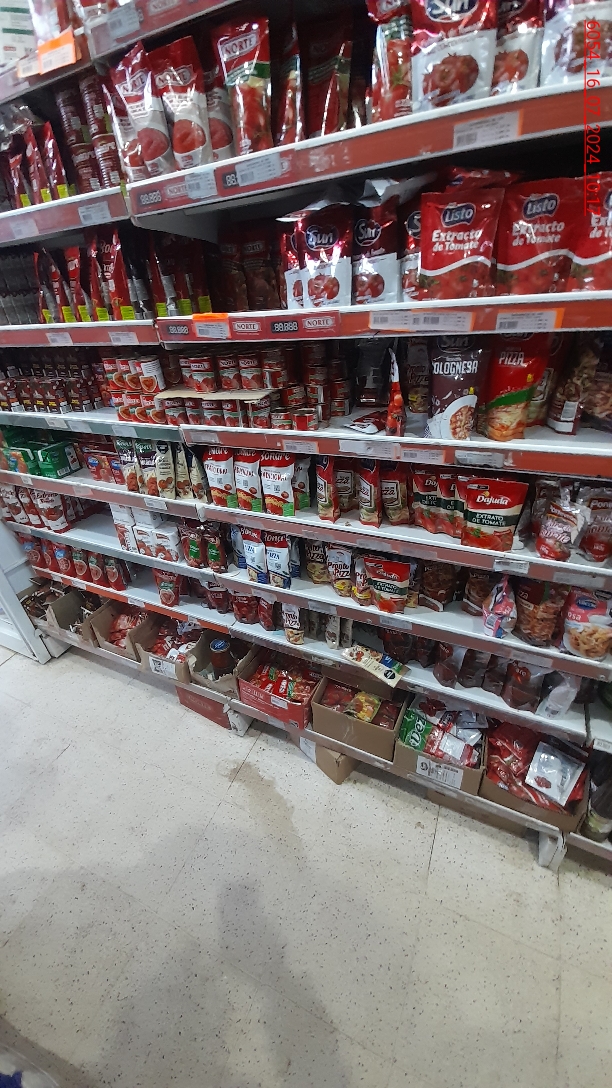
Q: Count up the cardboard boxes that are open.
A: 9